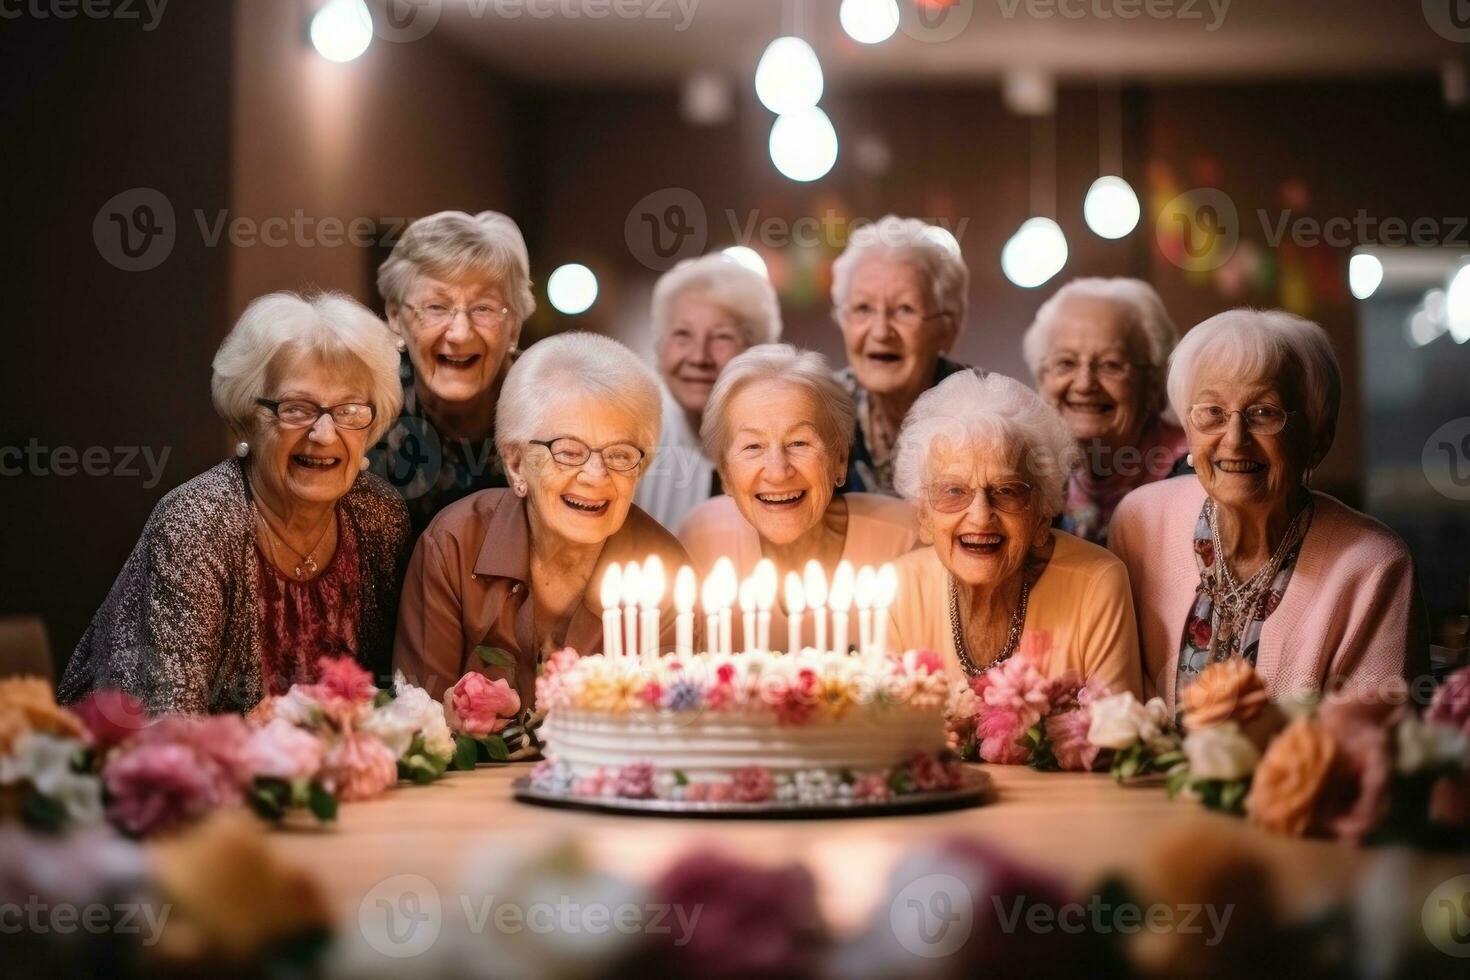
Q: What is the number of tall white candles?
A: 13